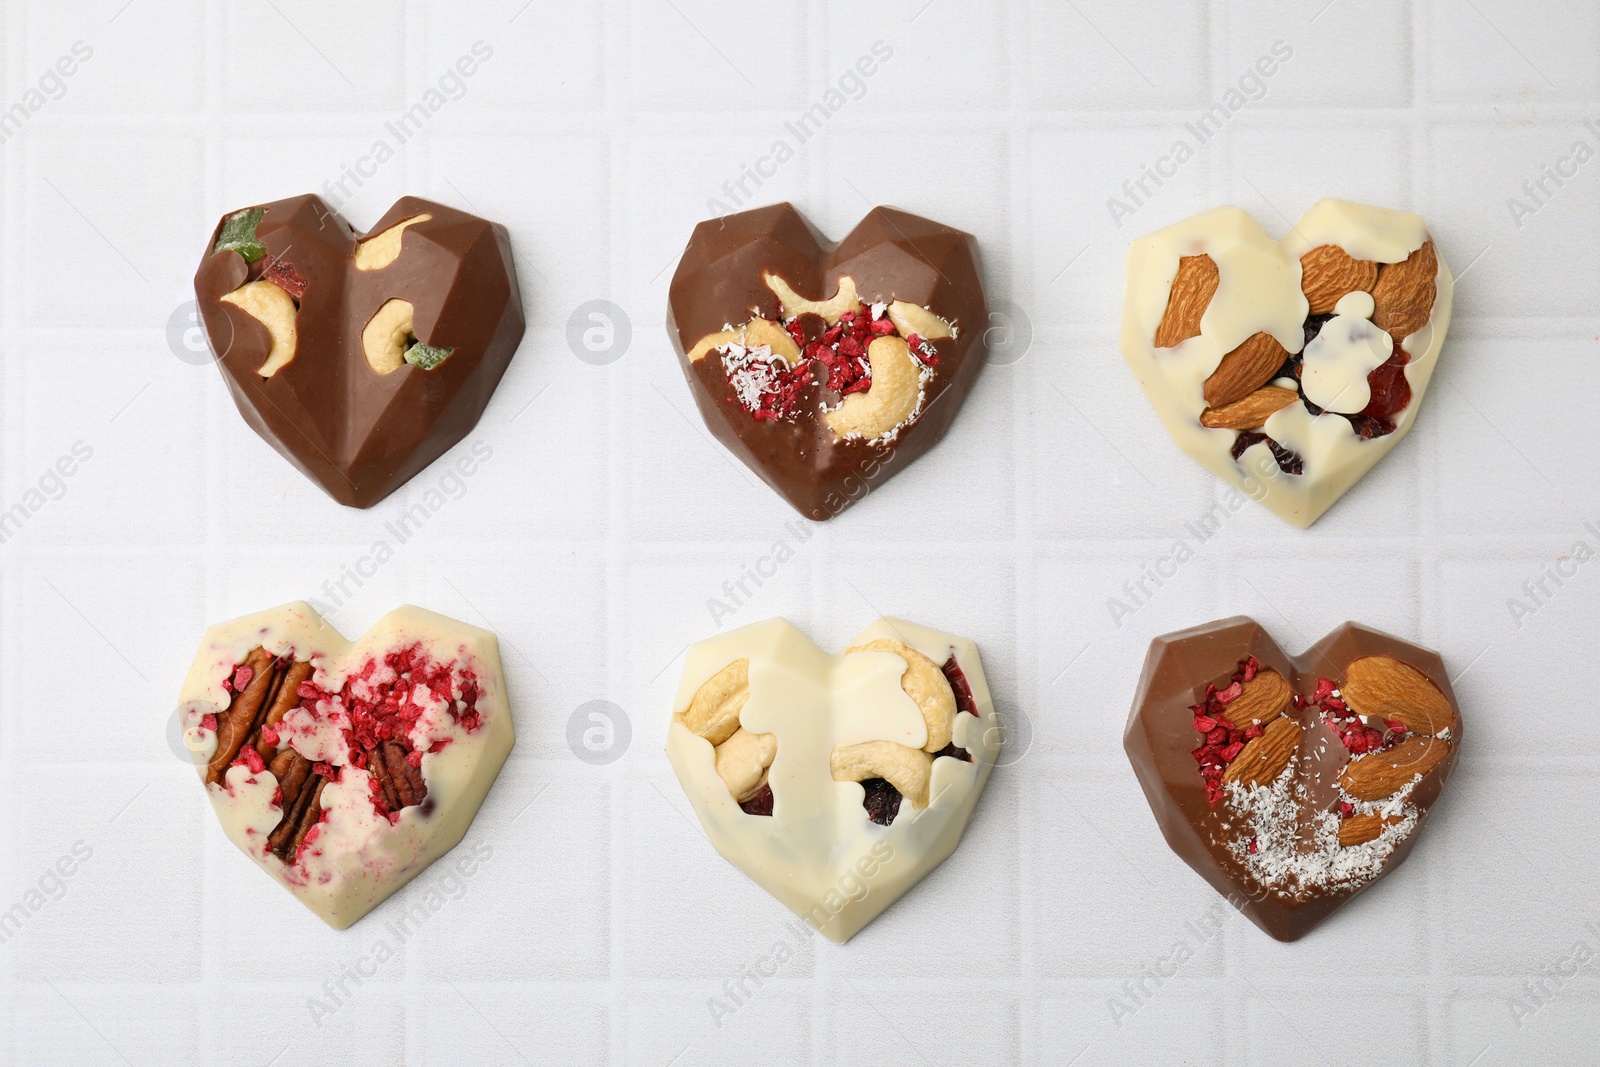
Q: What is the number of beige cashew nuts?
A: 11